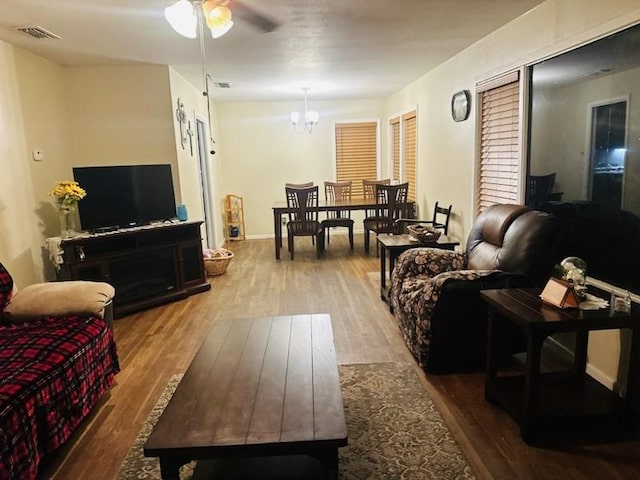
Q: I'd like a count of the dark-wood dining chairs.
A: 5